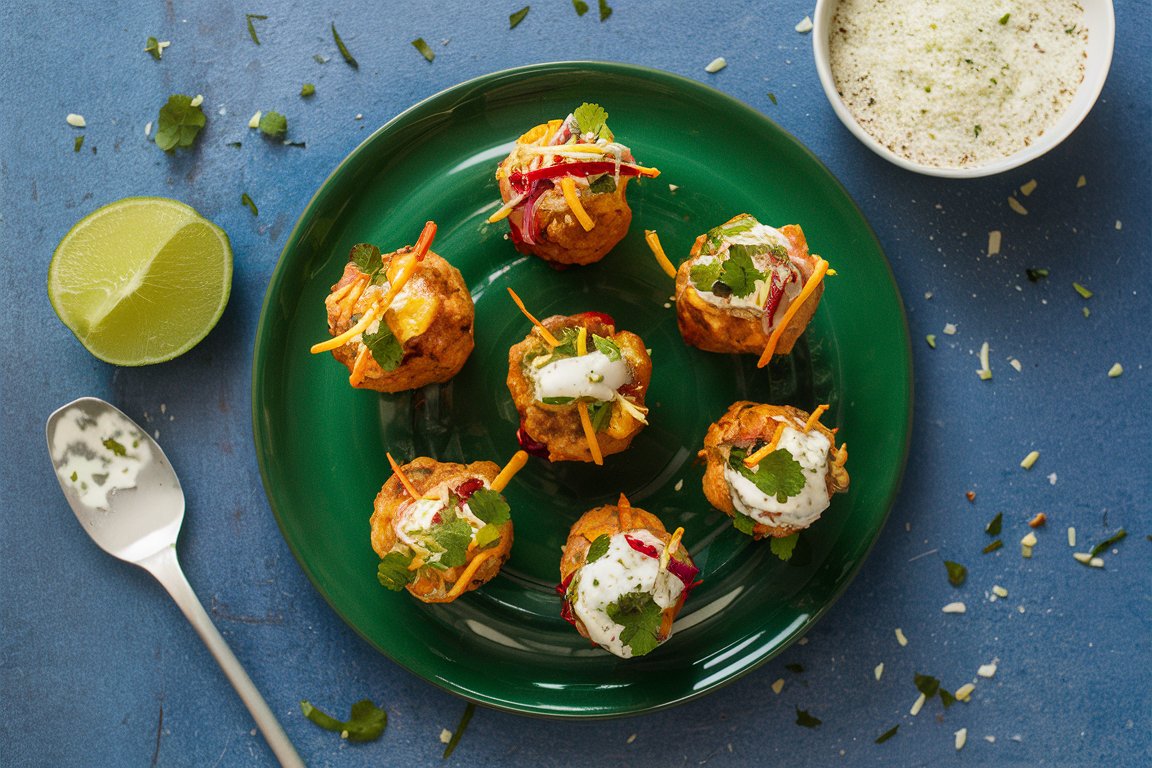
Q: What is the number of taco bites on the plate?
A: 7